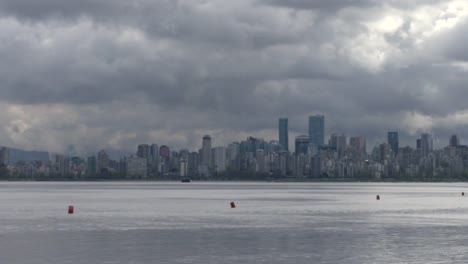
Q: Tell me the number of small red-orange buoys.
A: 4